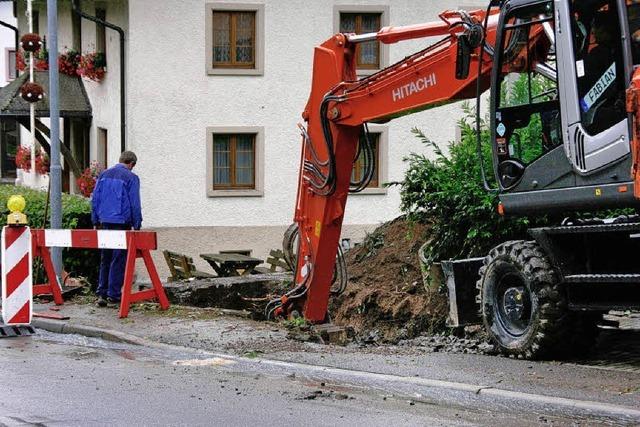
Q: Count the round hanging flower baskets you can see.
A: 2